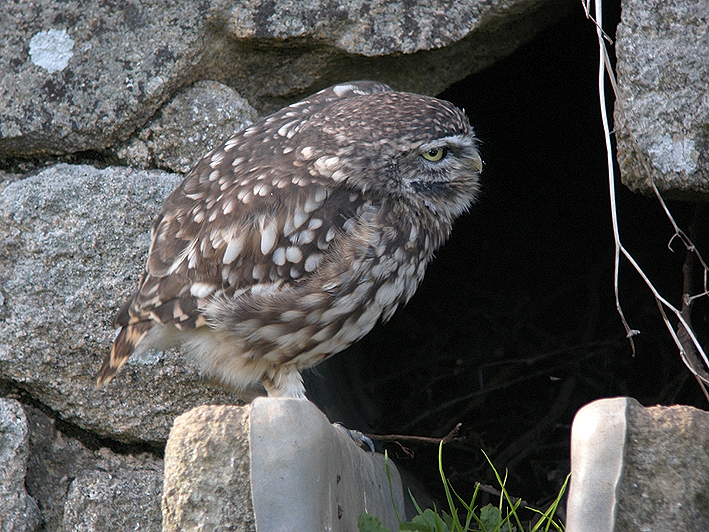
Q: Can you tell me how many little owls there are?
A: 1